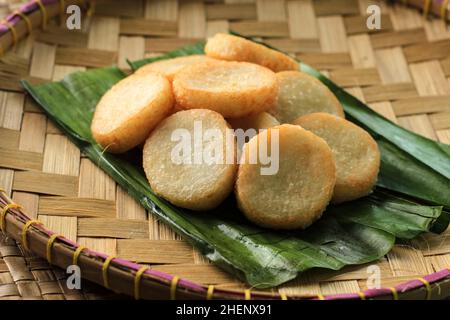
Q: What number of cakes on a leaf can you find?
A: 9